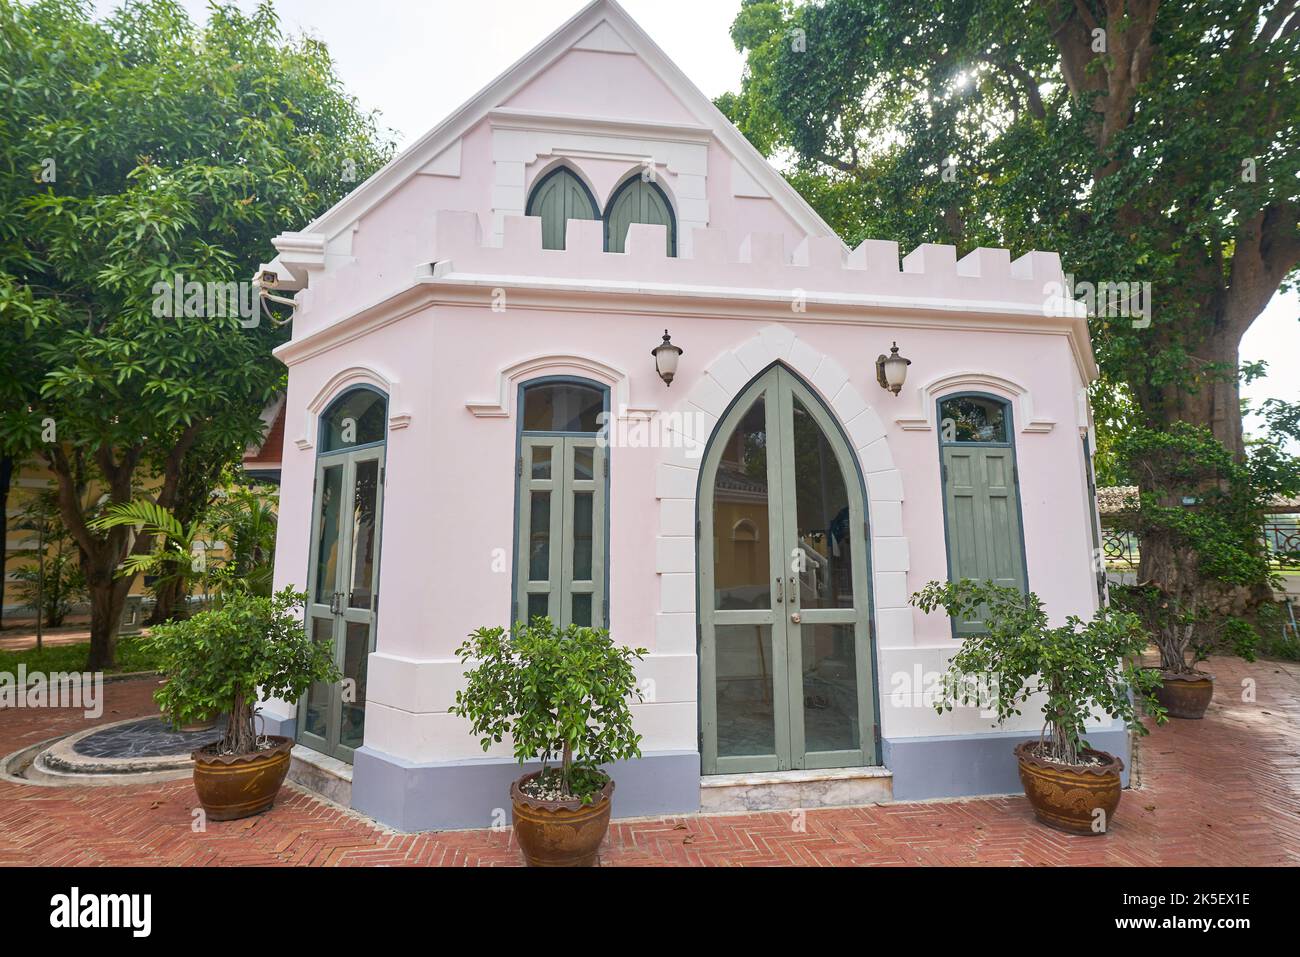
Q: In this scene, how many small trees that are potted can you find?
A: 4